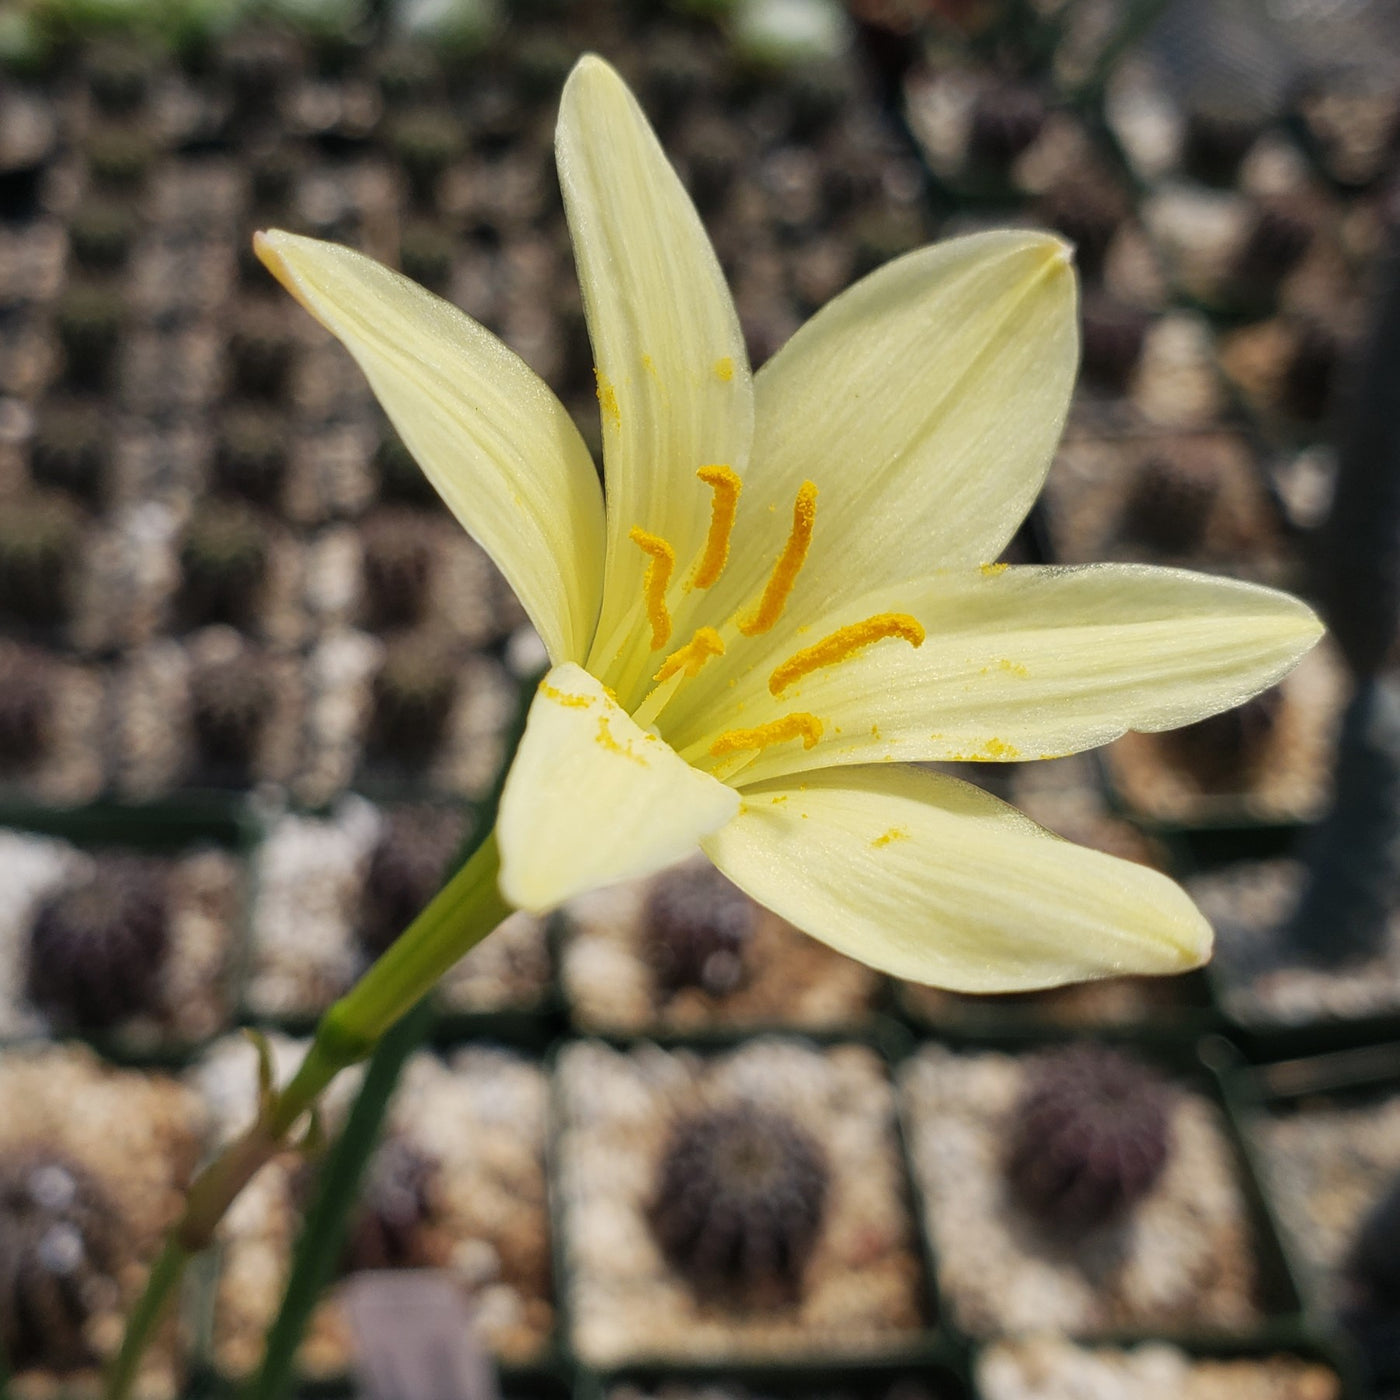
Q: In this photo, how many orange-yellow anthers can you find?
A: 6